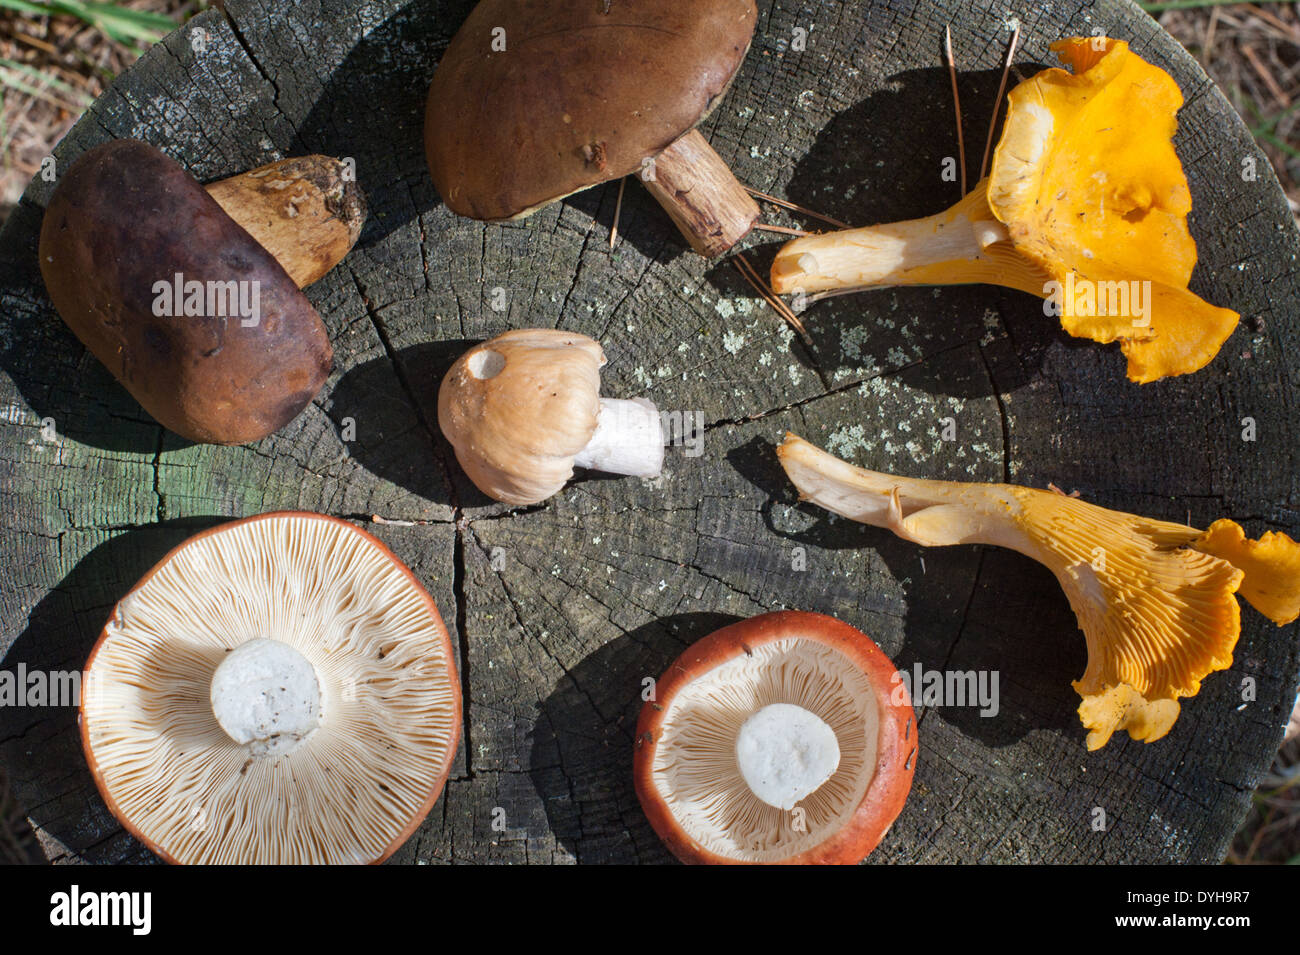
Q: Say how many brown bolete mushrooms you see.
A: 2